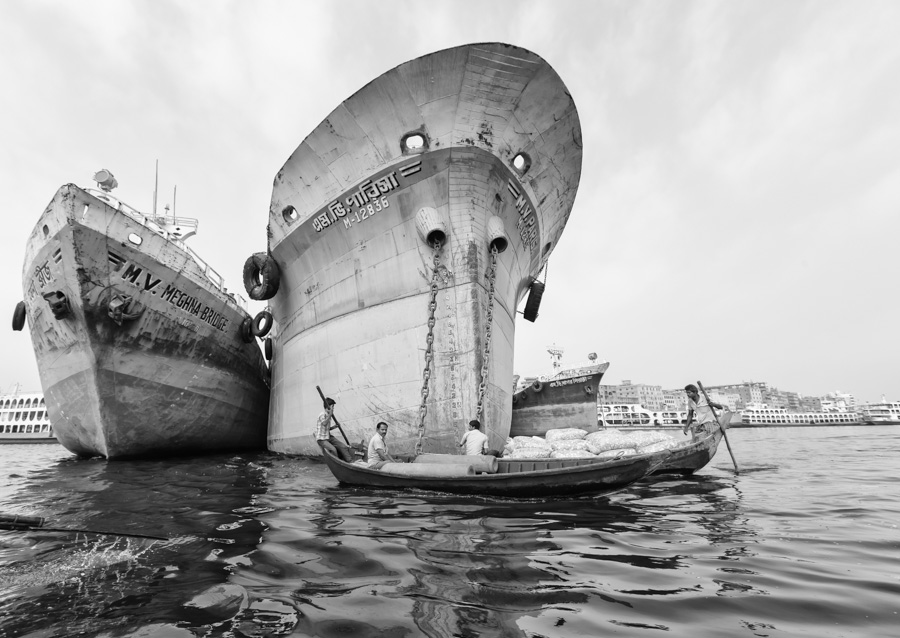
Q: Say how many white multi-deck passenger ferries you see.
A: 4